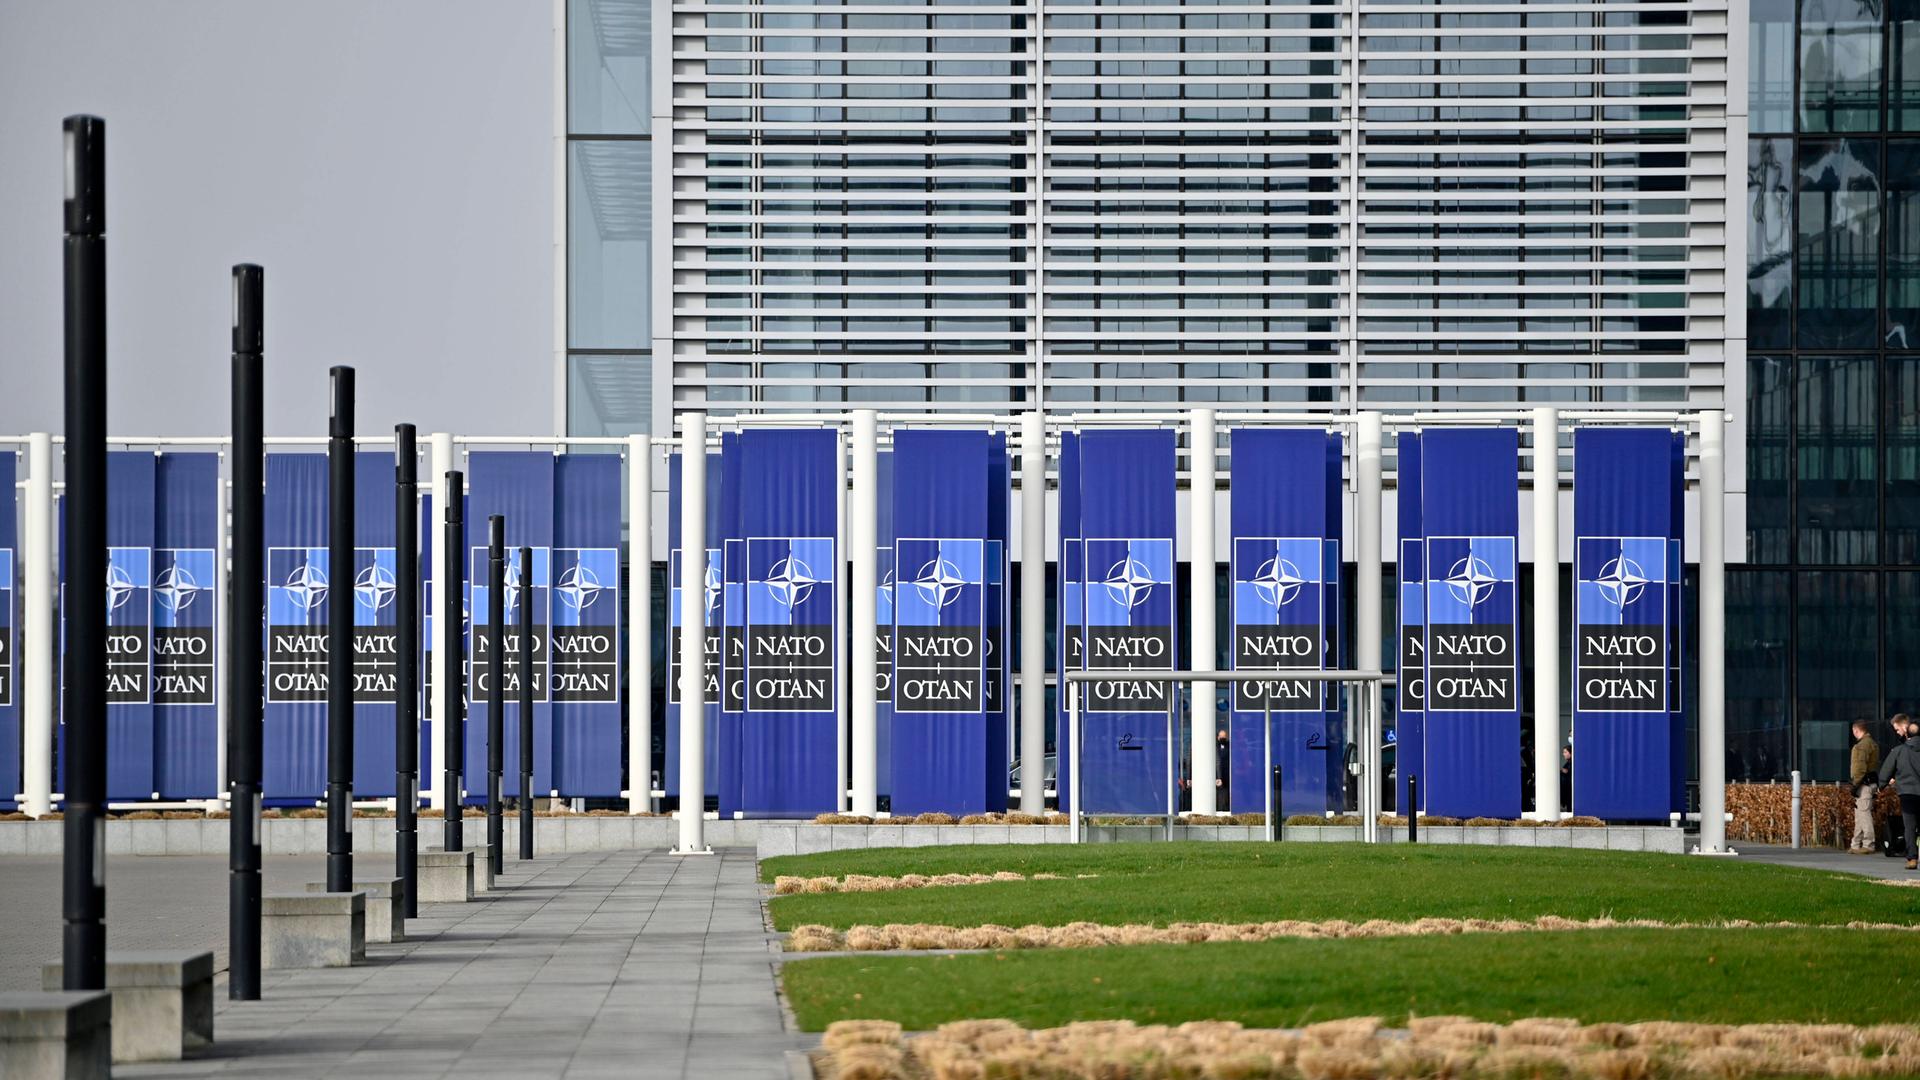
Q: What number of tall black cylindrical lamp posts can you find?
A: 7